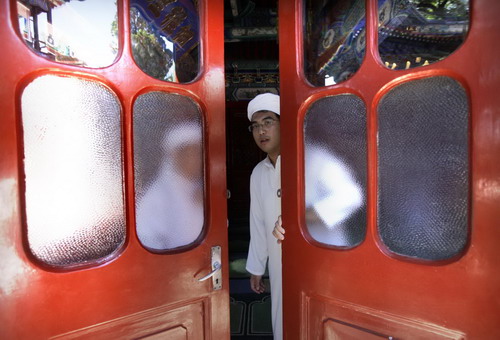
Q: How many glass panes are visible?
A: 8